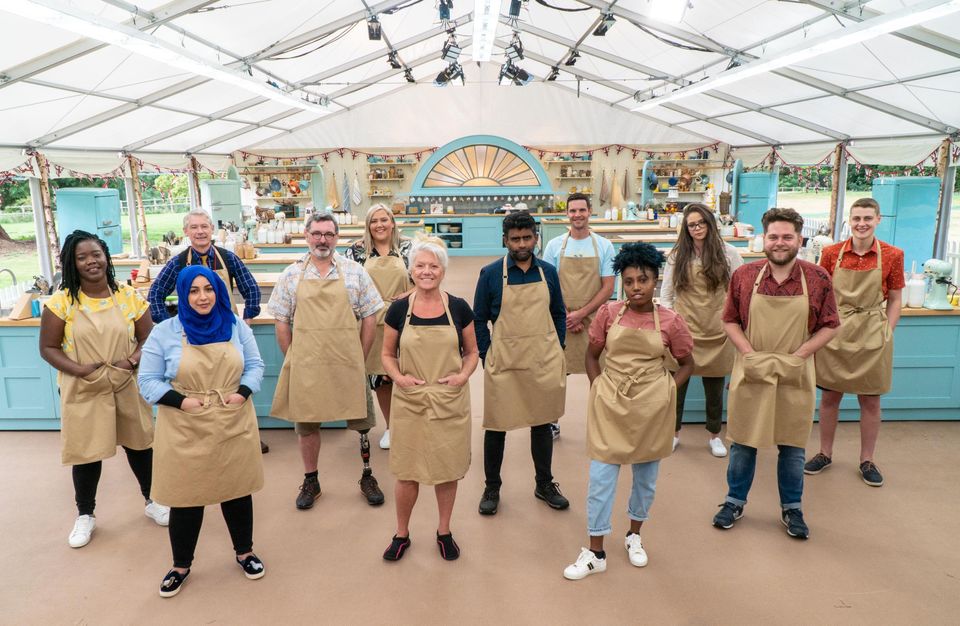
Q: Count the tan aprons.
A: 12